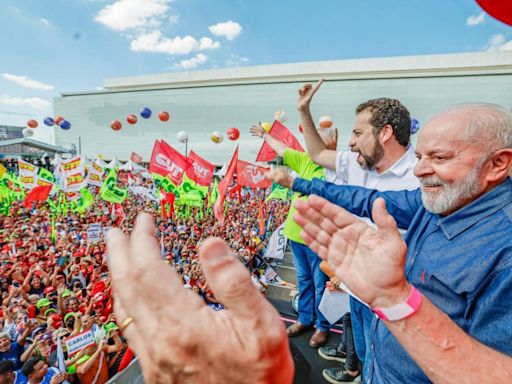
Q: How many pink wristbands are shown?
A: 1